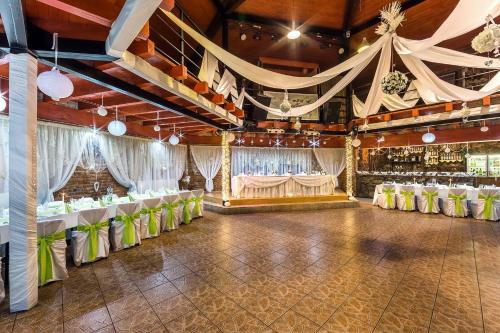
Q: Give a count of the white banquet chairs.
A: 12